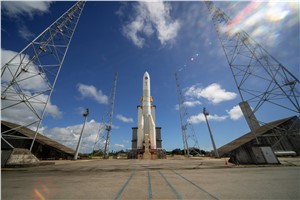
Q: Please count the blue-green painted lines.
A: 4